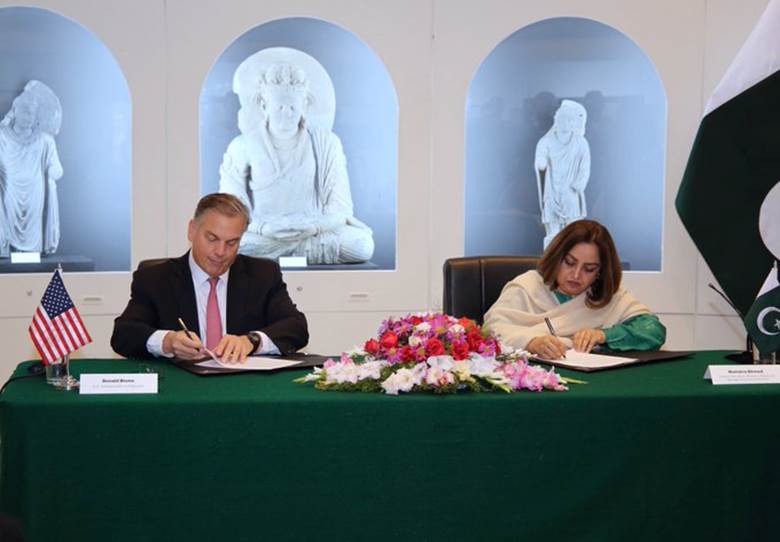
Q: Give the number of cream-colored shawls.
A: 1